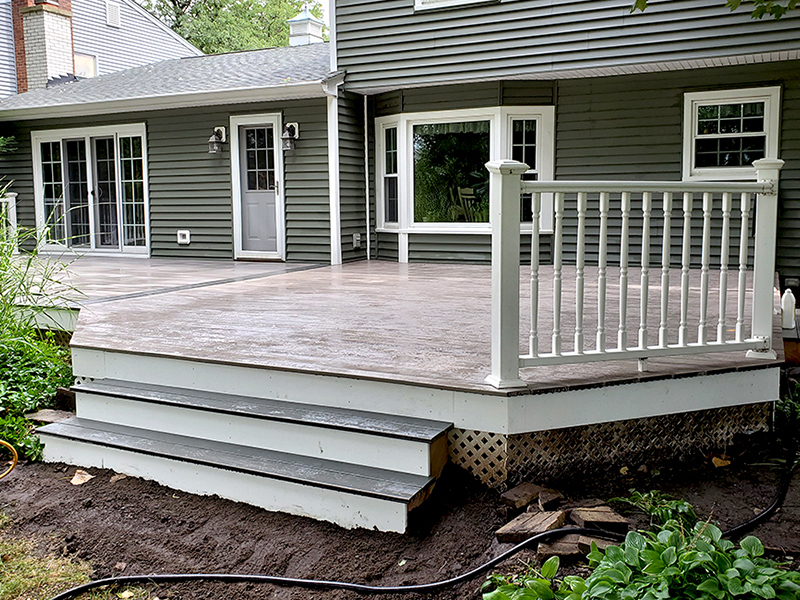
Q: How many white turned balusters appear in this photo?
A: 11